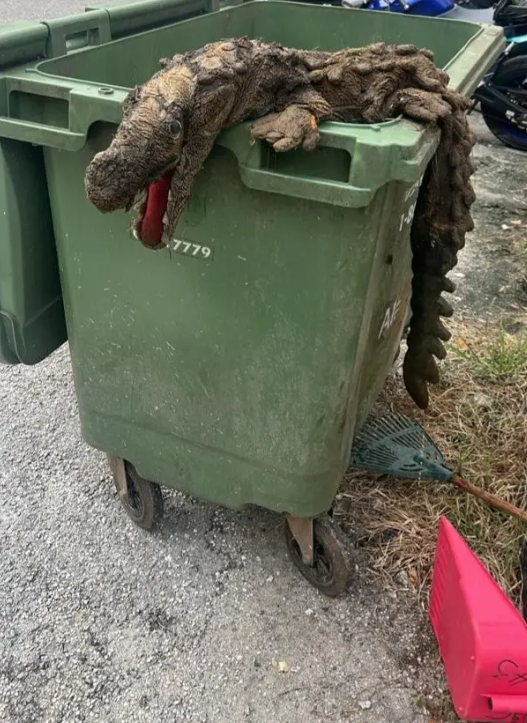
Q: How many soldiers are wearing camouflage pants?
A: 0